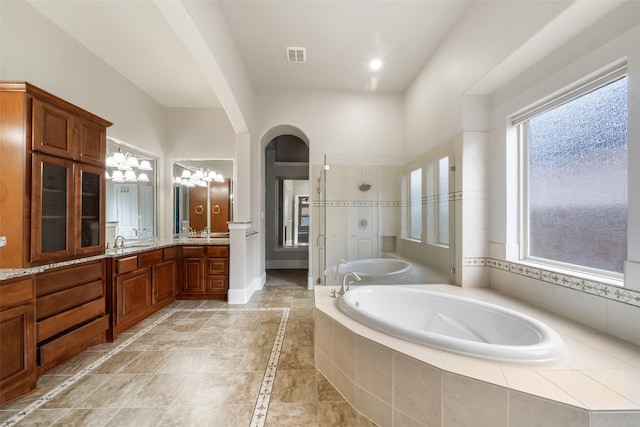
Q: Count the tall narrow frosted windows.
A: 2